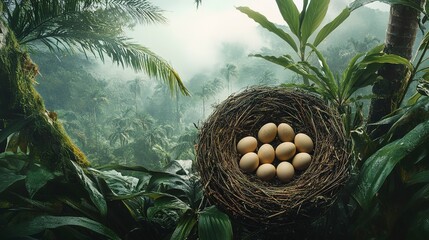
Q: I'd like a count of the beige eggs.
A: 10